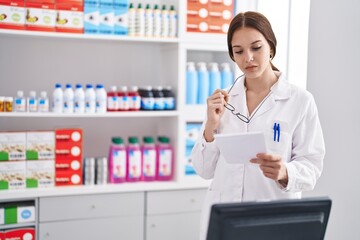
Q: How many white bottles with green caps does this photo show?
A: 6